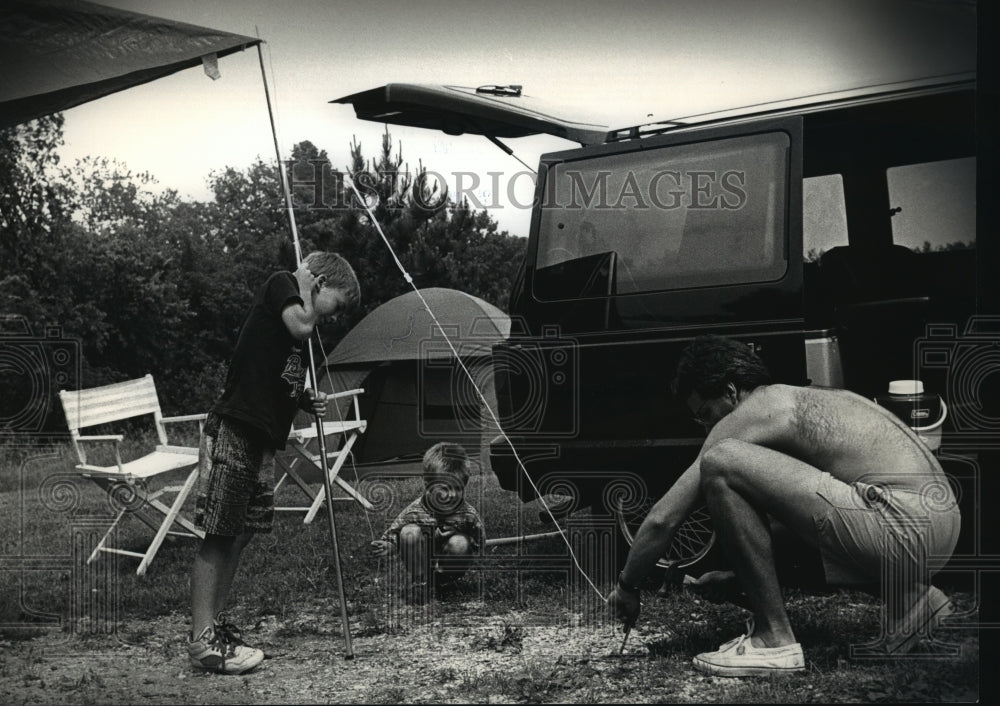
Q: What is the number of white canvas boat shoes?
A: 2